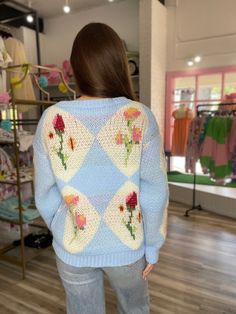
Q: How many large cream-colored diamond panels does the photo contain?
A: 4